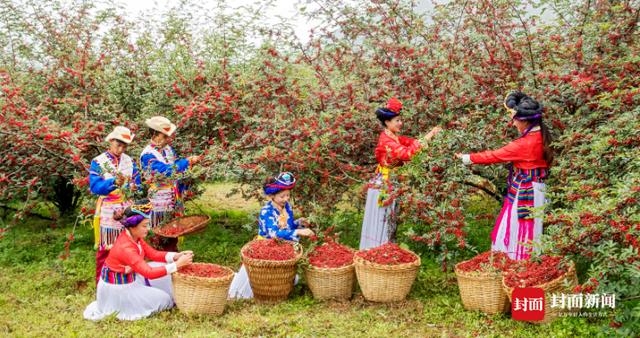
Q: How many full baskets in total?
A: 6